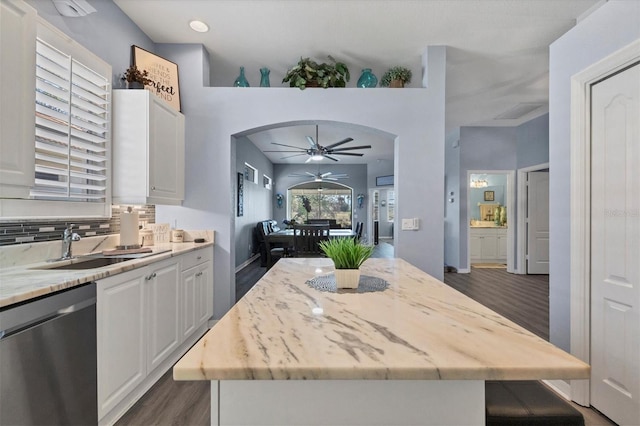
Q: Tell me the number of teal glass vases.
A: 3